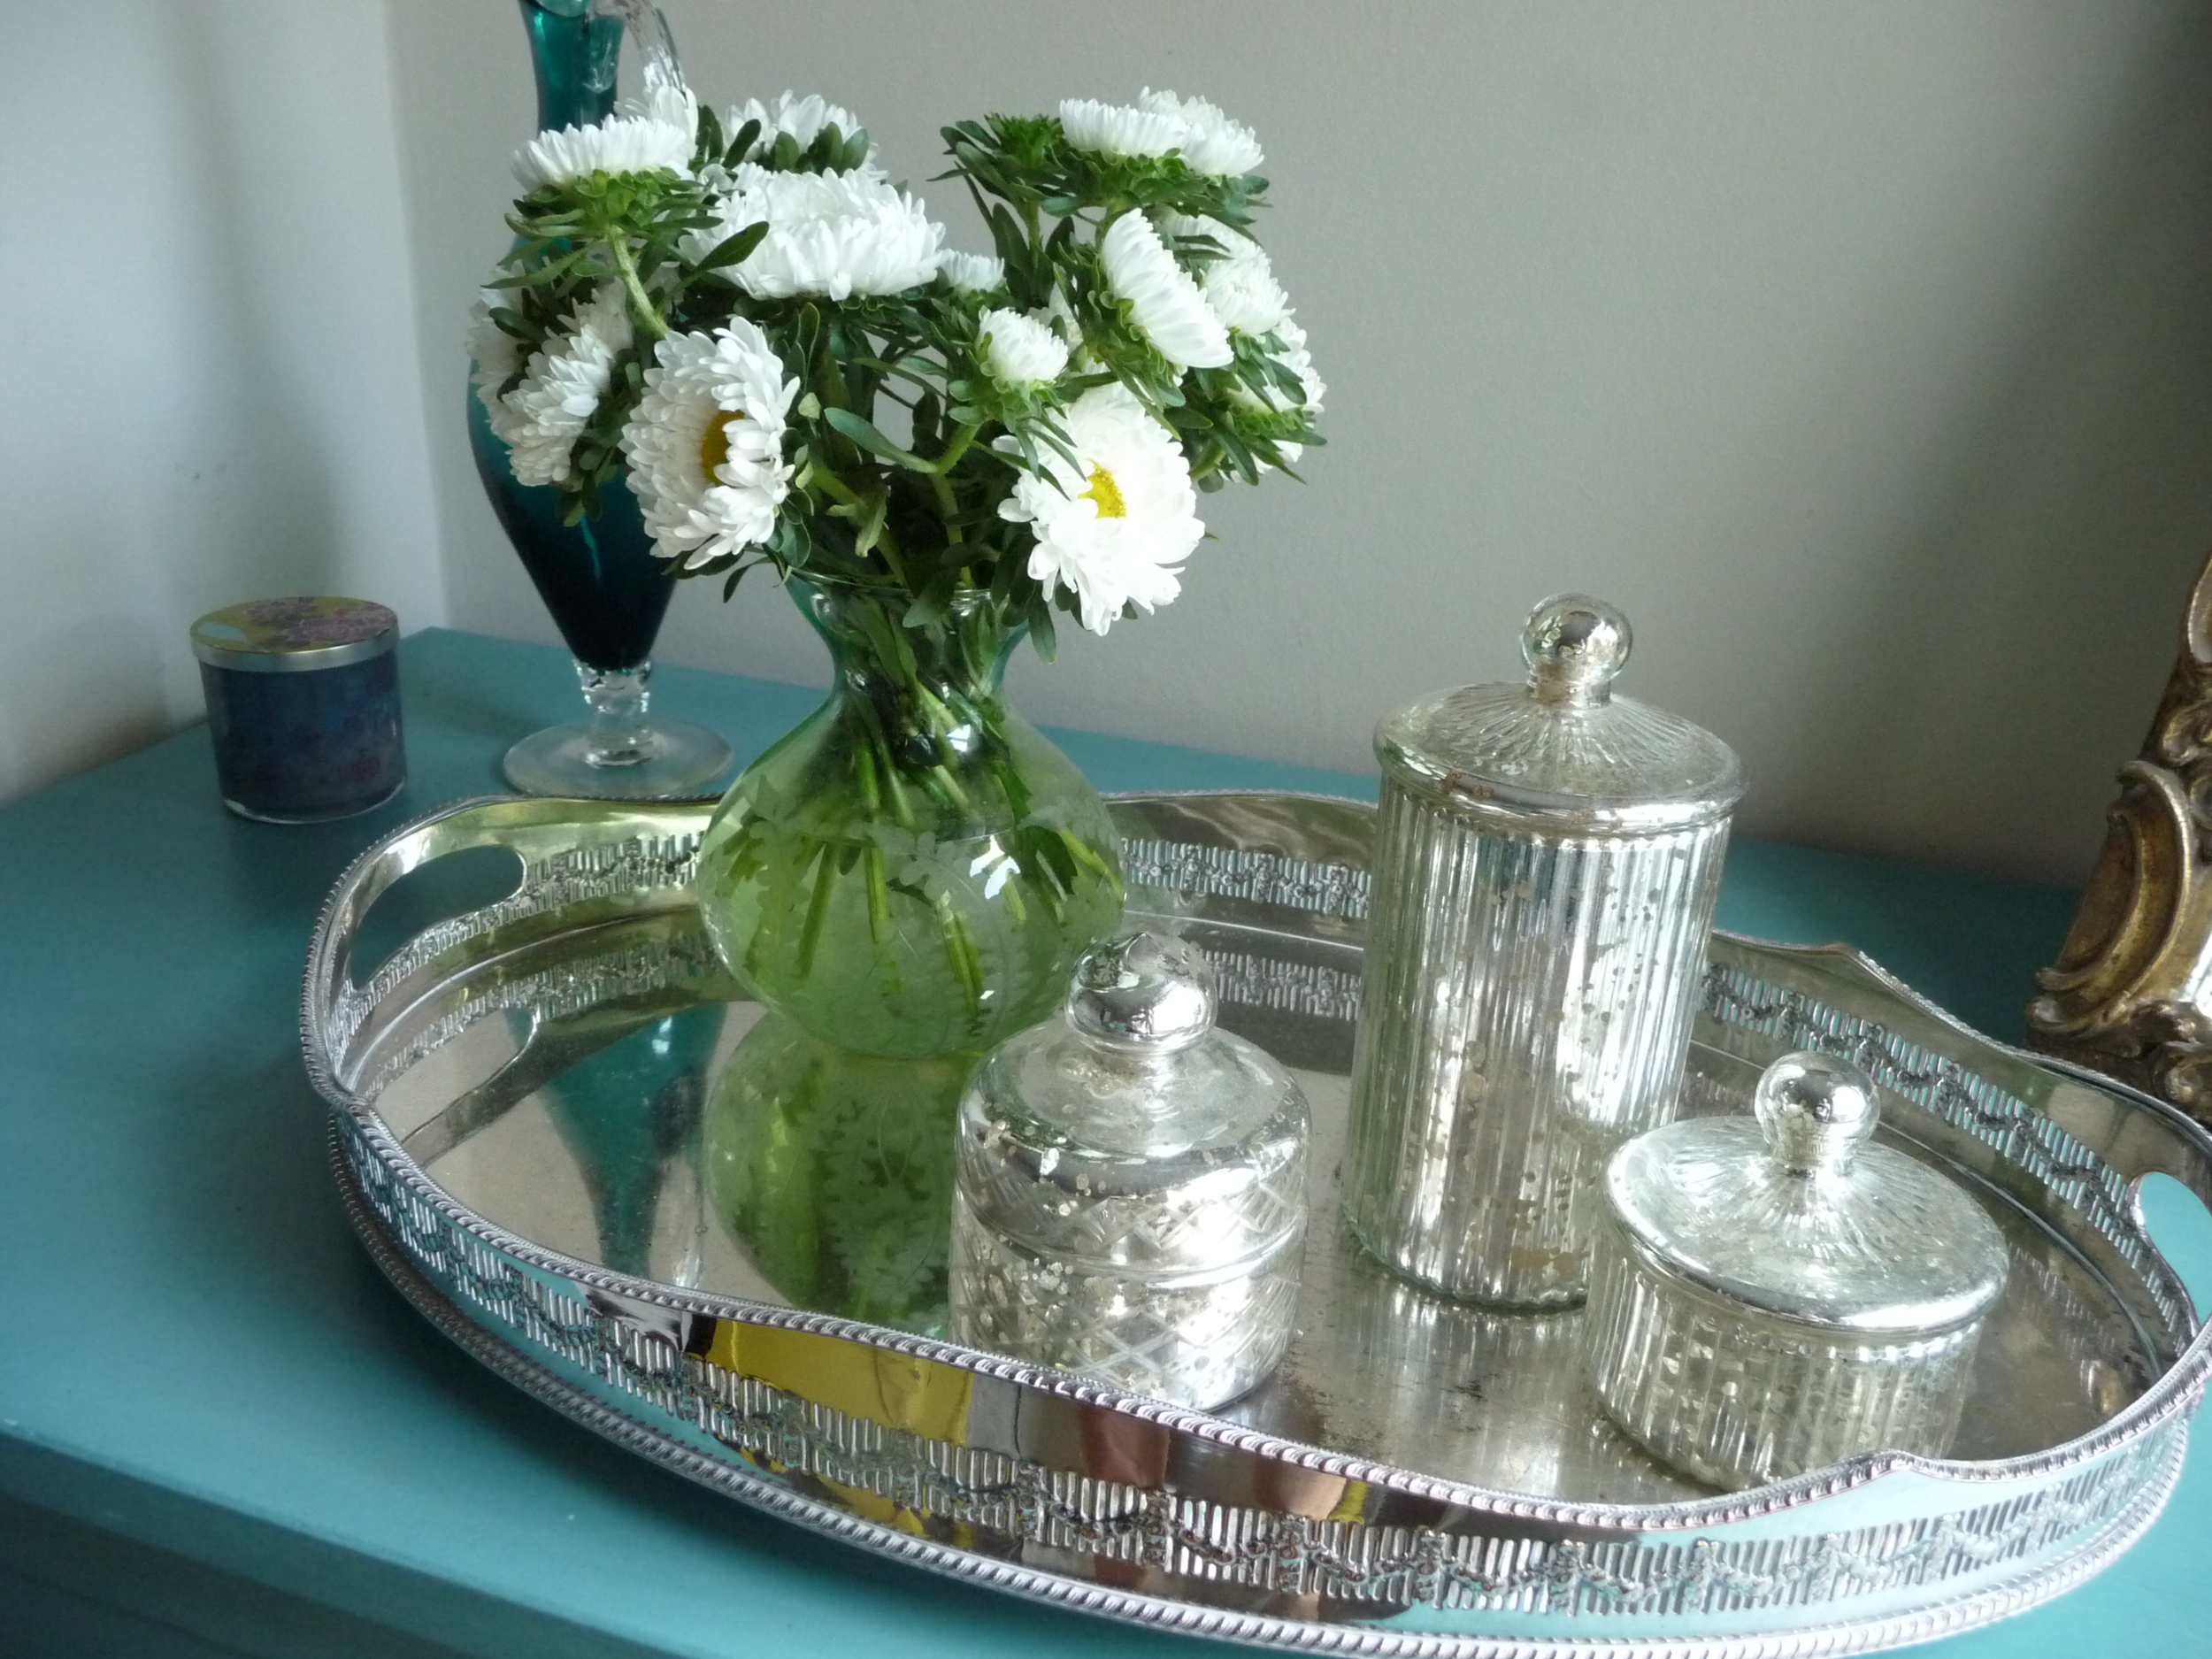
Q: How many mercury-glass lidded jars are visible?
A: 3